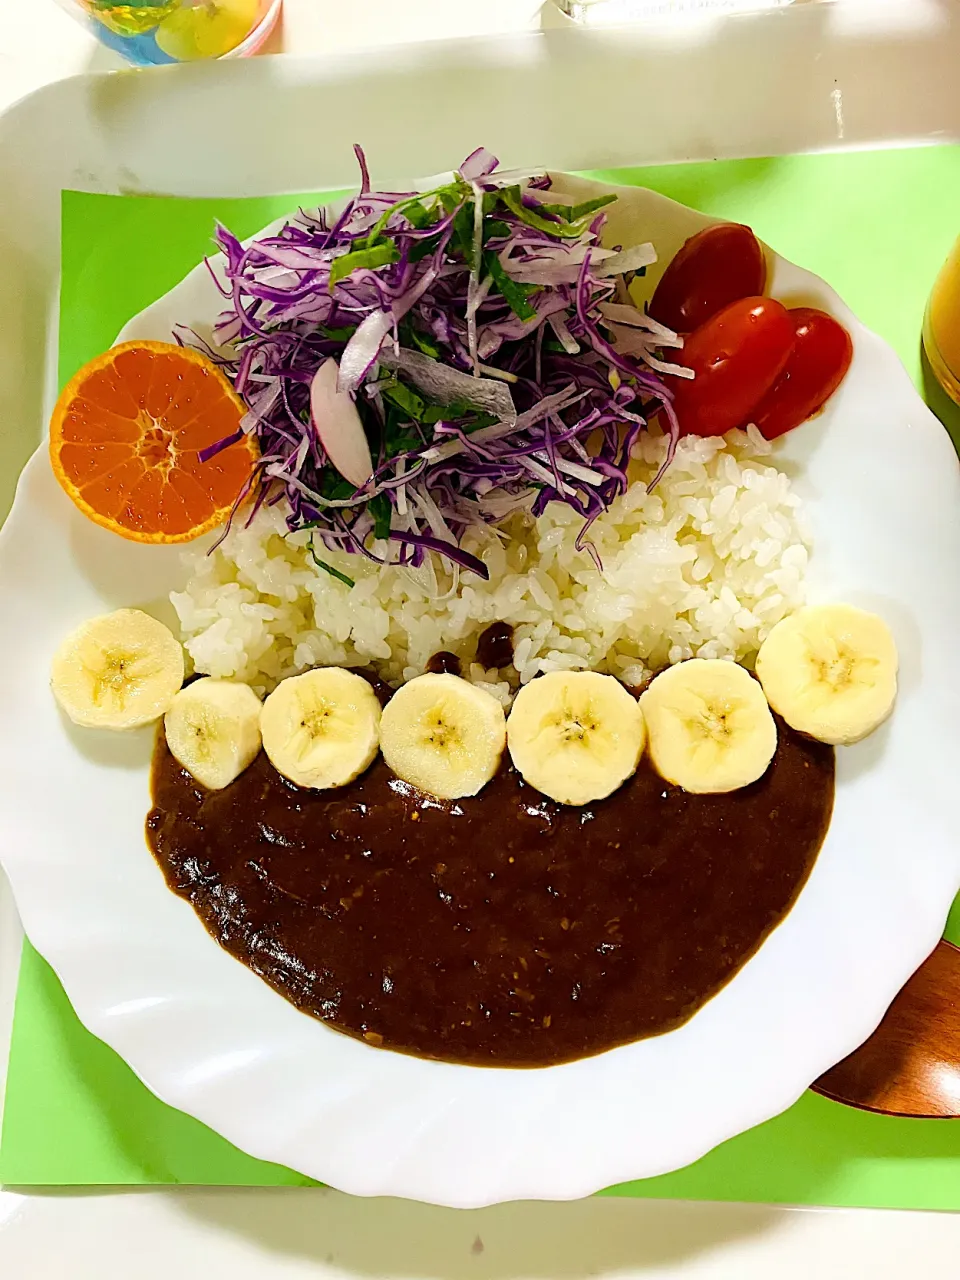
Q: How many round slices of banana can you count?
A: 7